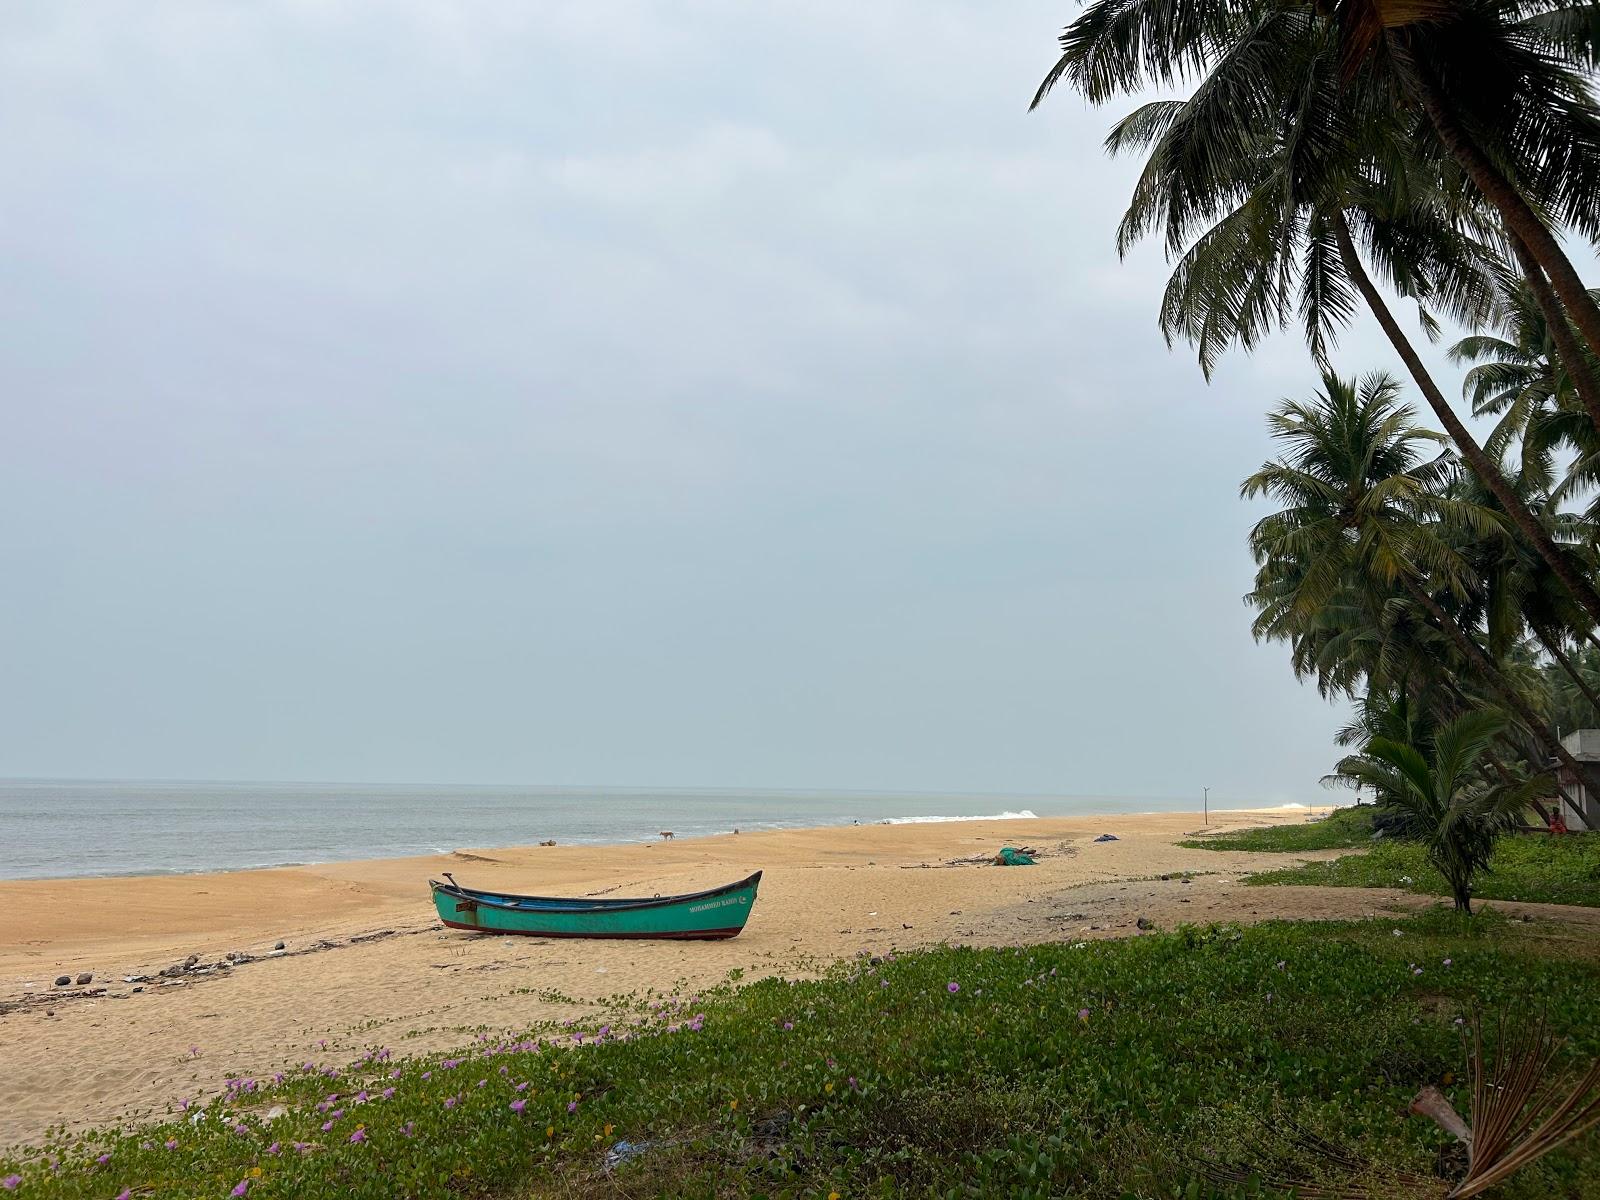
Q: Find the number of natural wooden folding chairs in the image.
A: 0